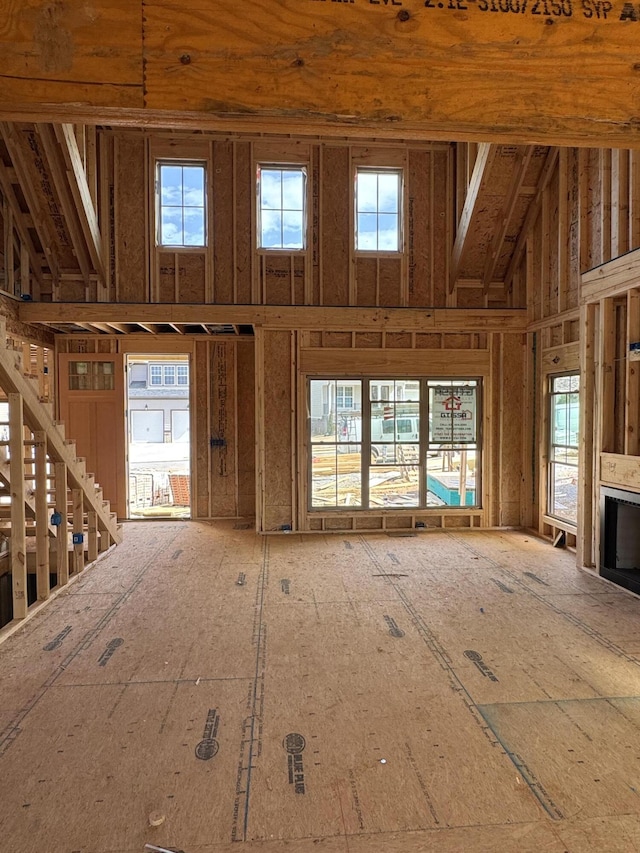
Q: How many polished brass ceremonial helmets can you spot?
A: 0